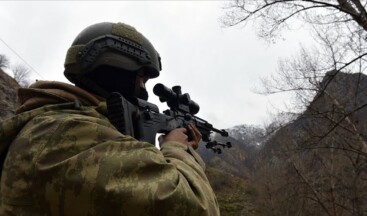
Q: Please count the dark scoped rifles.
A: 1